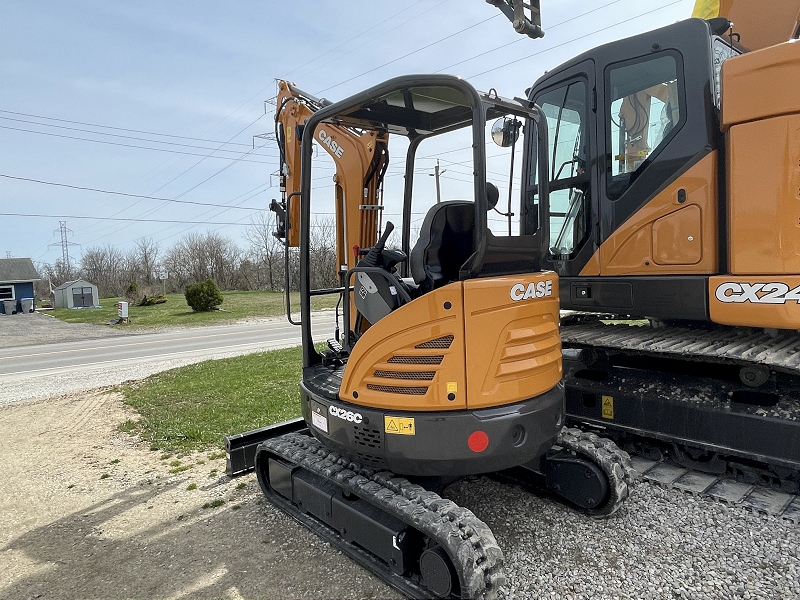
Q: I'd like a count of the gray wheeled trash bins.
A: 2